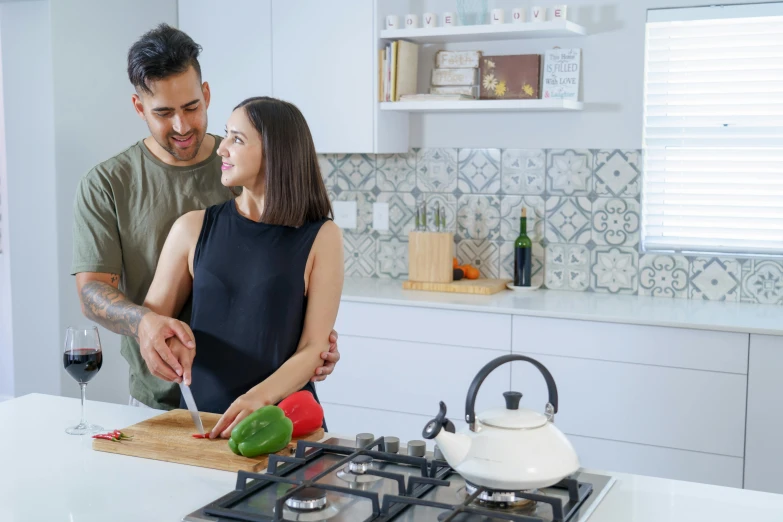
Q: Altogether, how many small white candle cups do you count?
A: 8